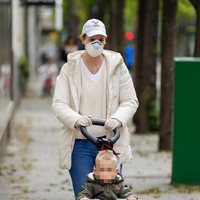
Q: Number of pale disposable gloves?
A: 2